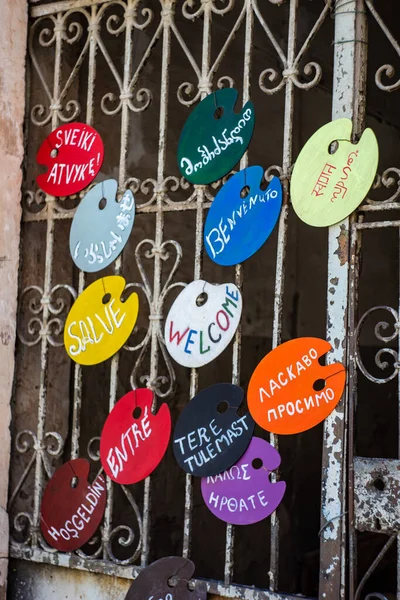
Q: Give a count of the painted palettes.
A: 13